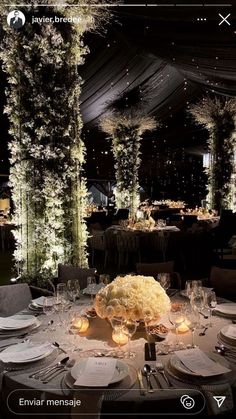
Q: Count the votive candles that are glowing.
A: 3